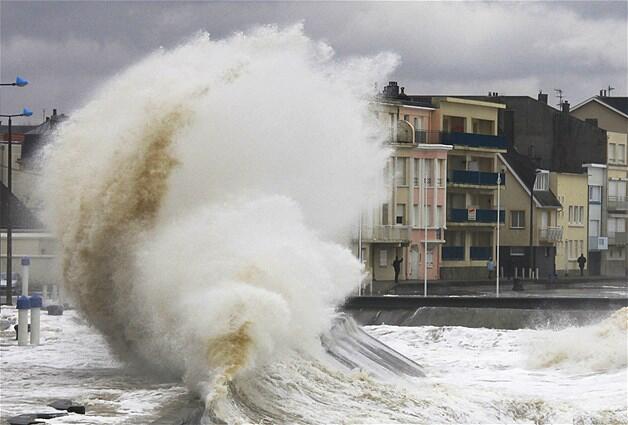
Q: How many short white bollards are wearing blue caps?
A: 3